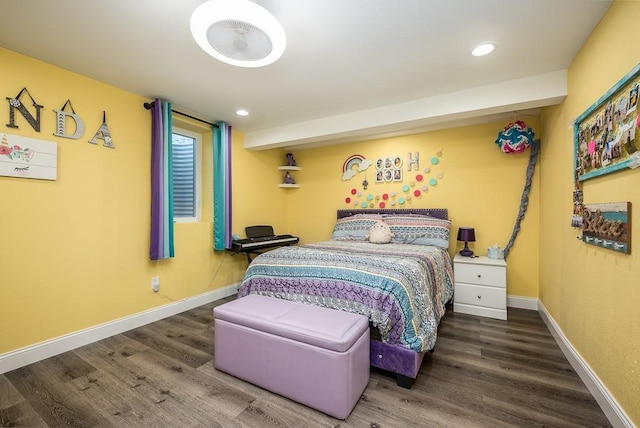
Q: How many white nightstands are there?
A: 1